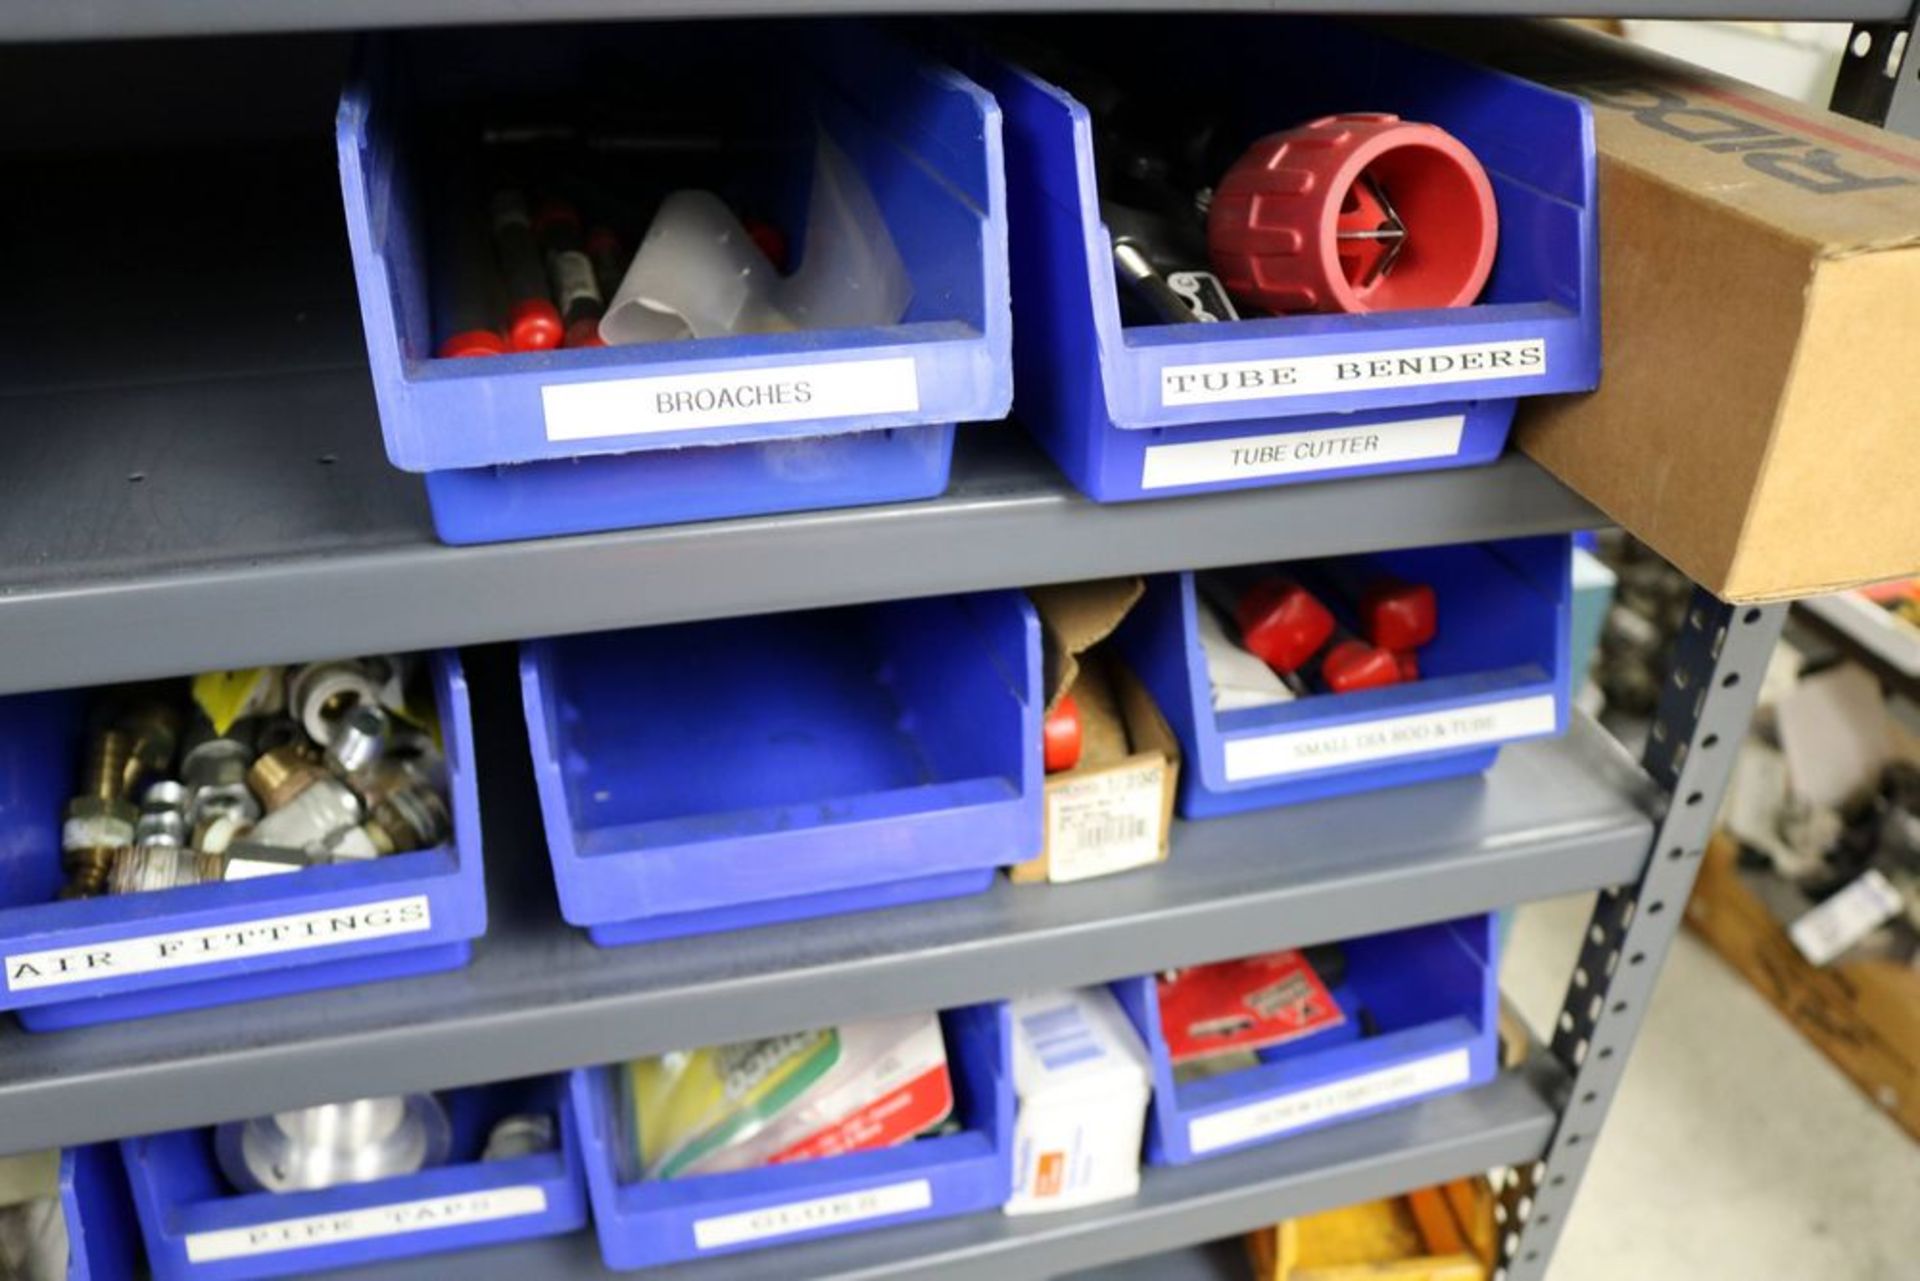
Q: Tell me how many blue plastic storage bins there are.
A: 9